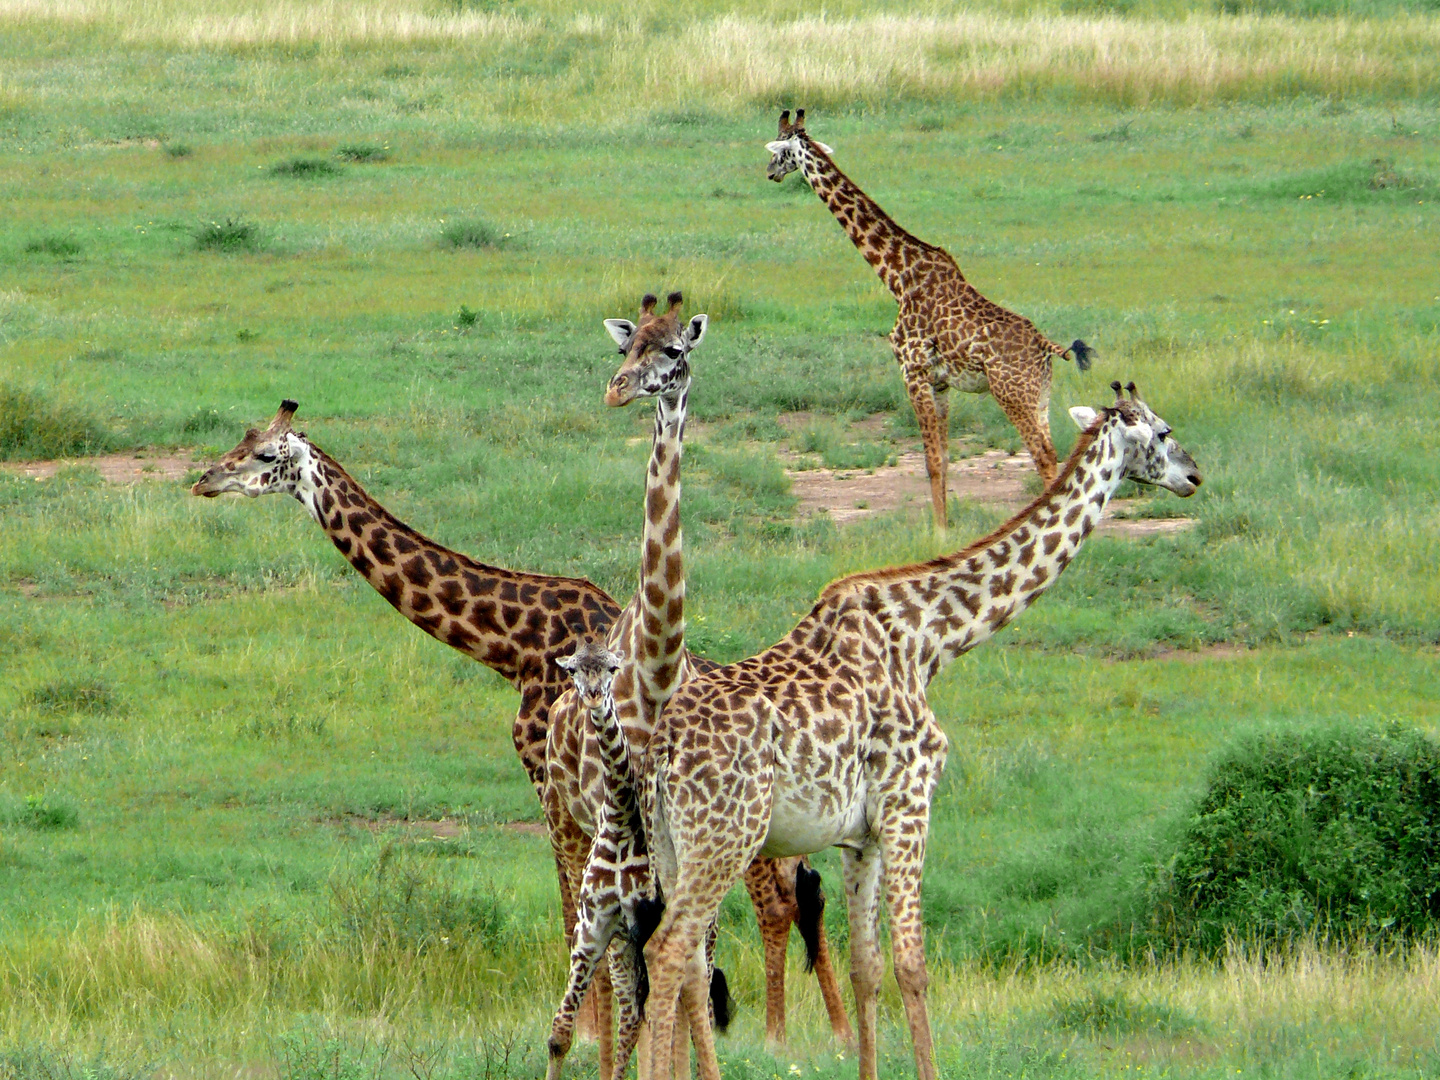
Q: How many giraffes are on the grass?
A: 5